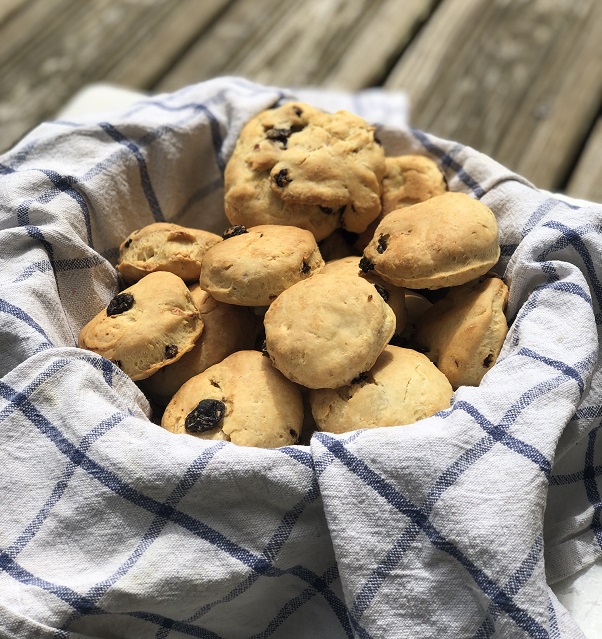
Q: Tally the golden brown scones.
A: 12